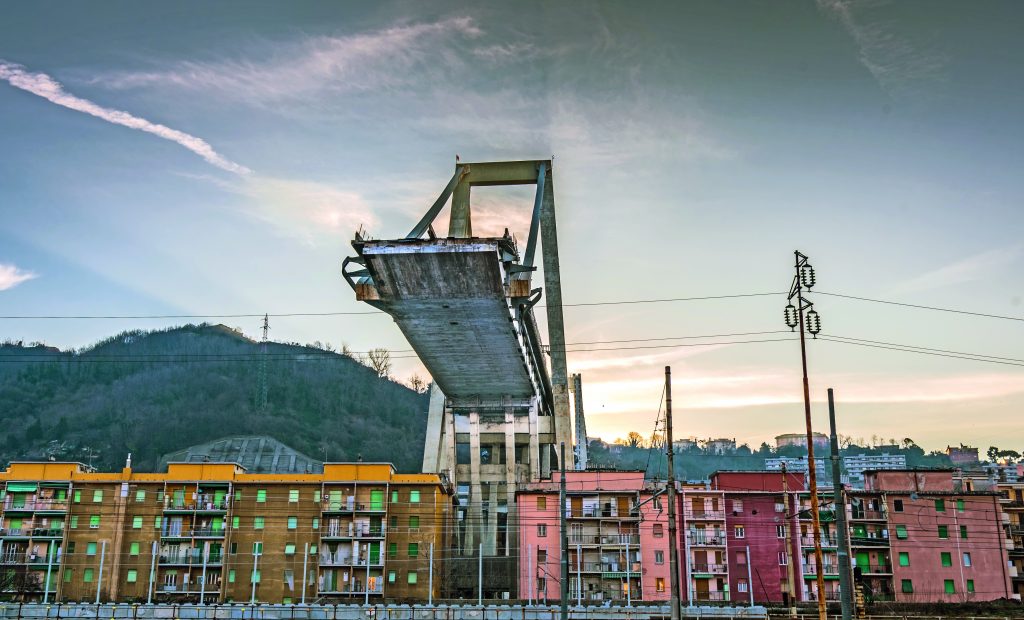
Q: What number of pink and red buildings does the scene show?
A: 3